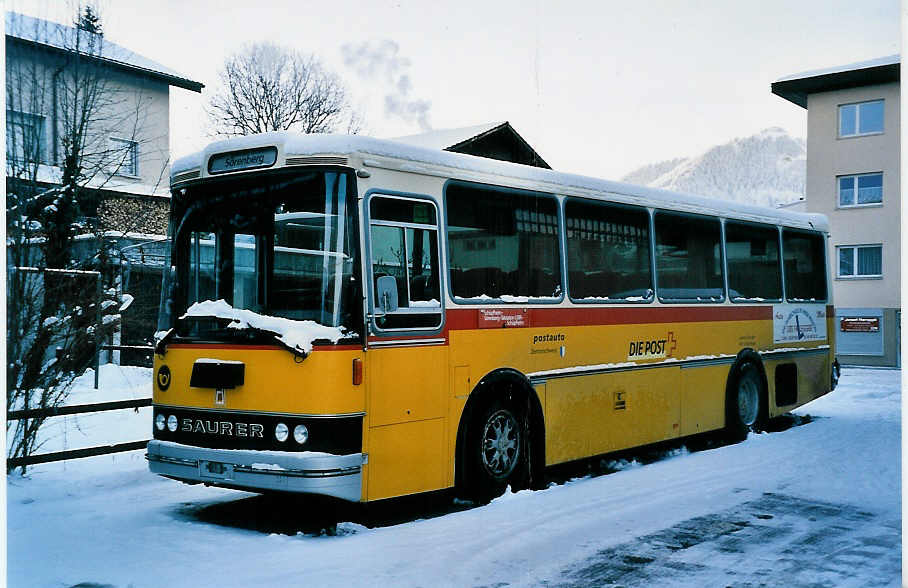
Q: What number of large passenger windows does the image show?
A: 5